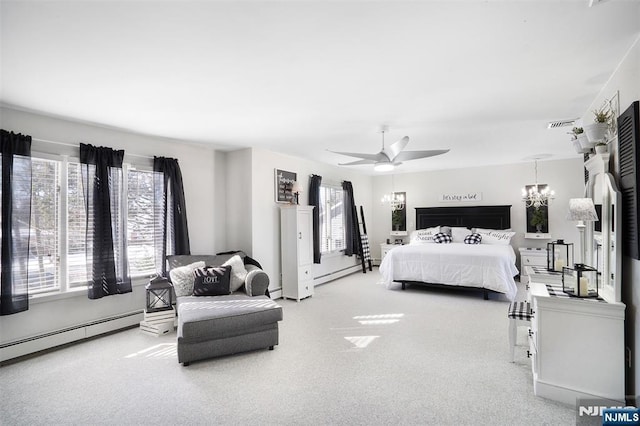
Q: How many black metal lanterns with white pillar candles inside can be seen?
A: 3